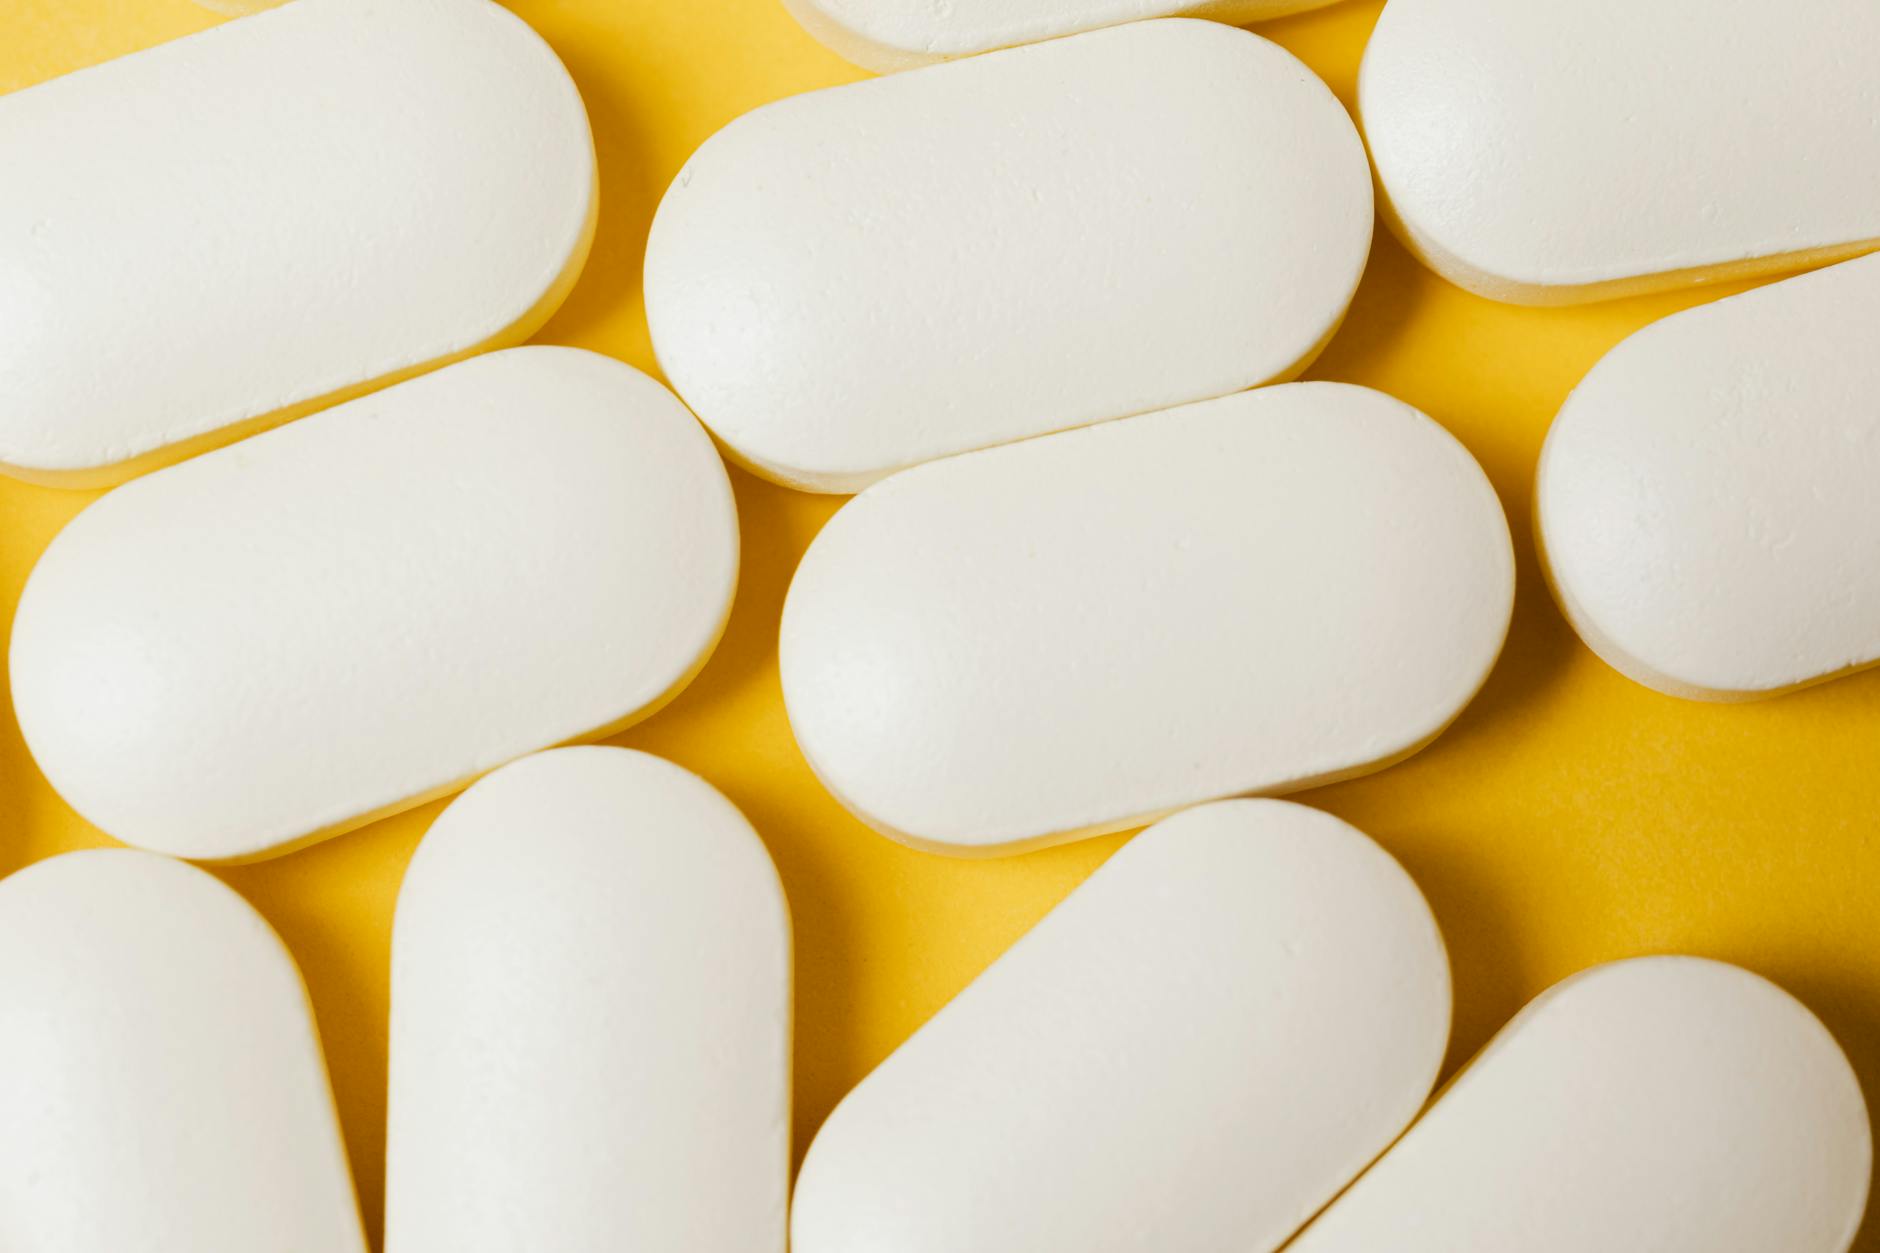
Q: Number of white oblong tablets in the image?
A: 11